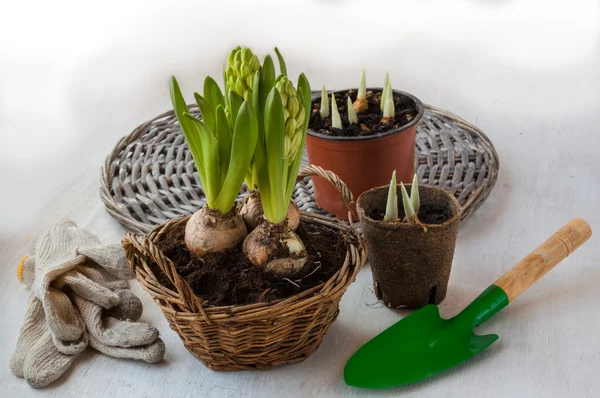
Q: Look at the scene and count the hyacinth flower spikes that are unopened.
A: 2